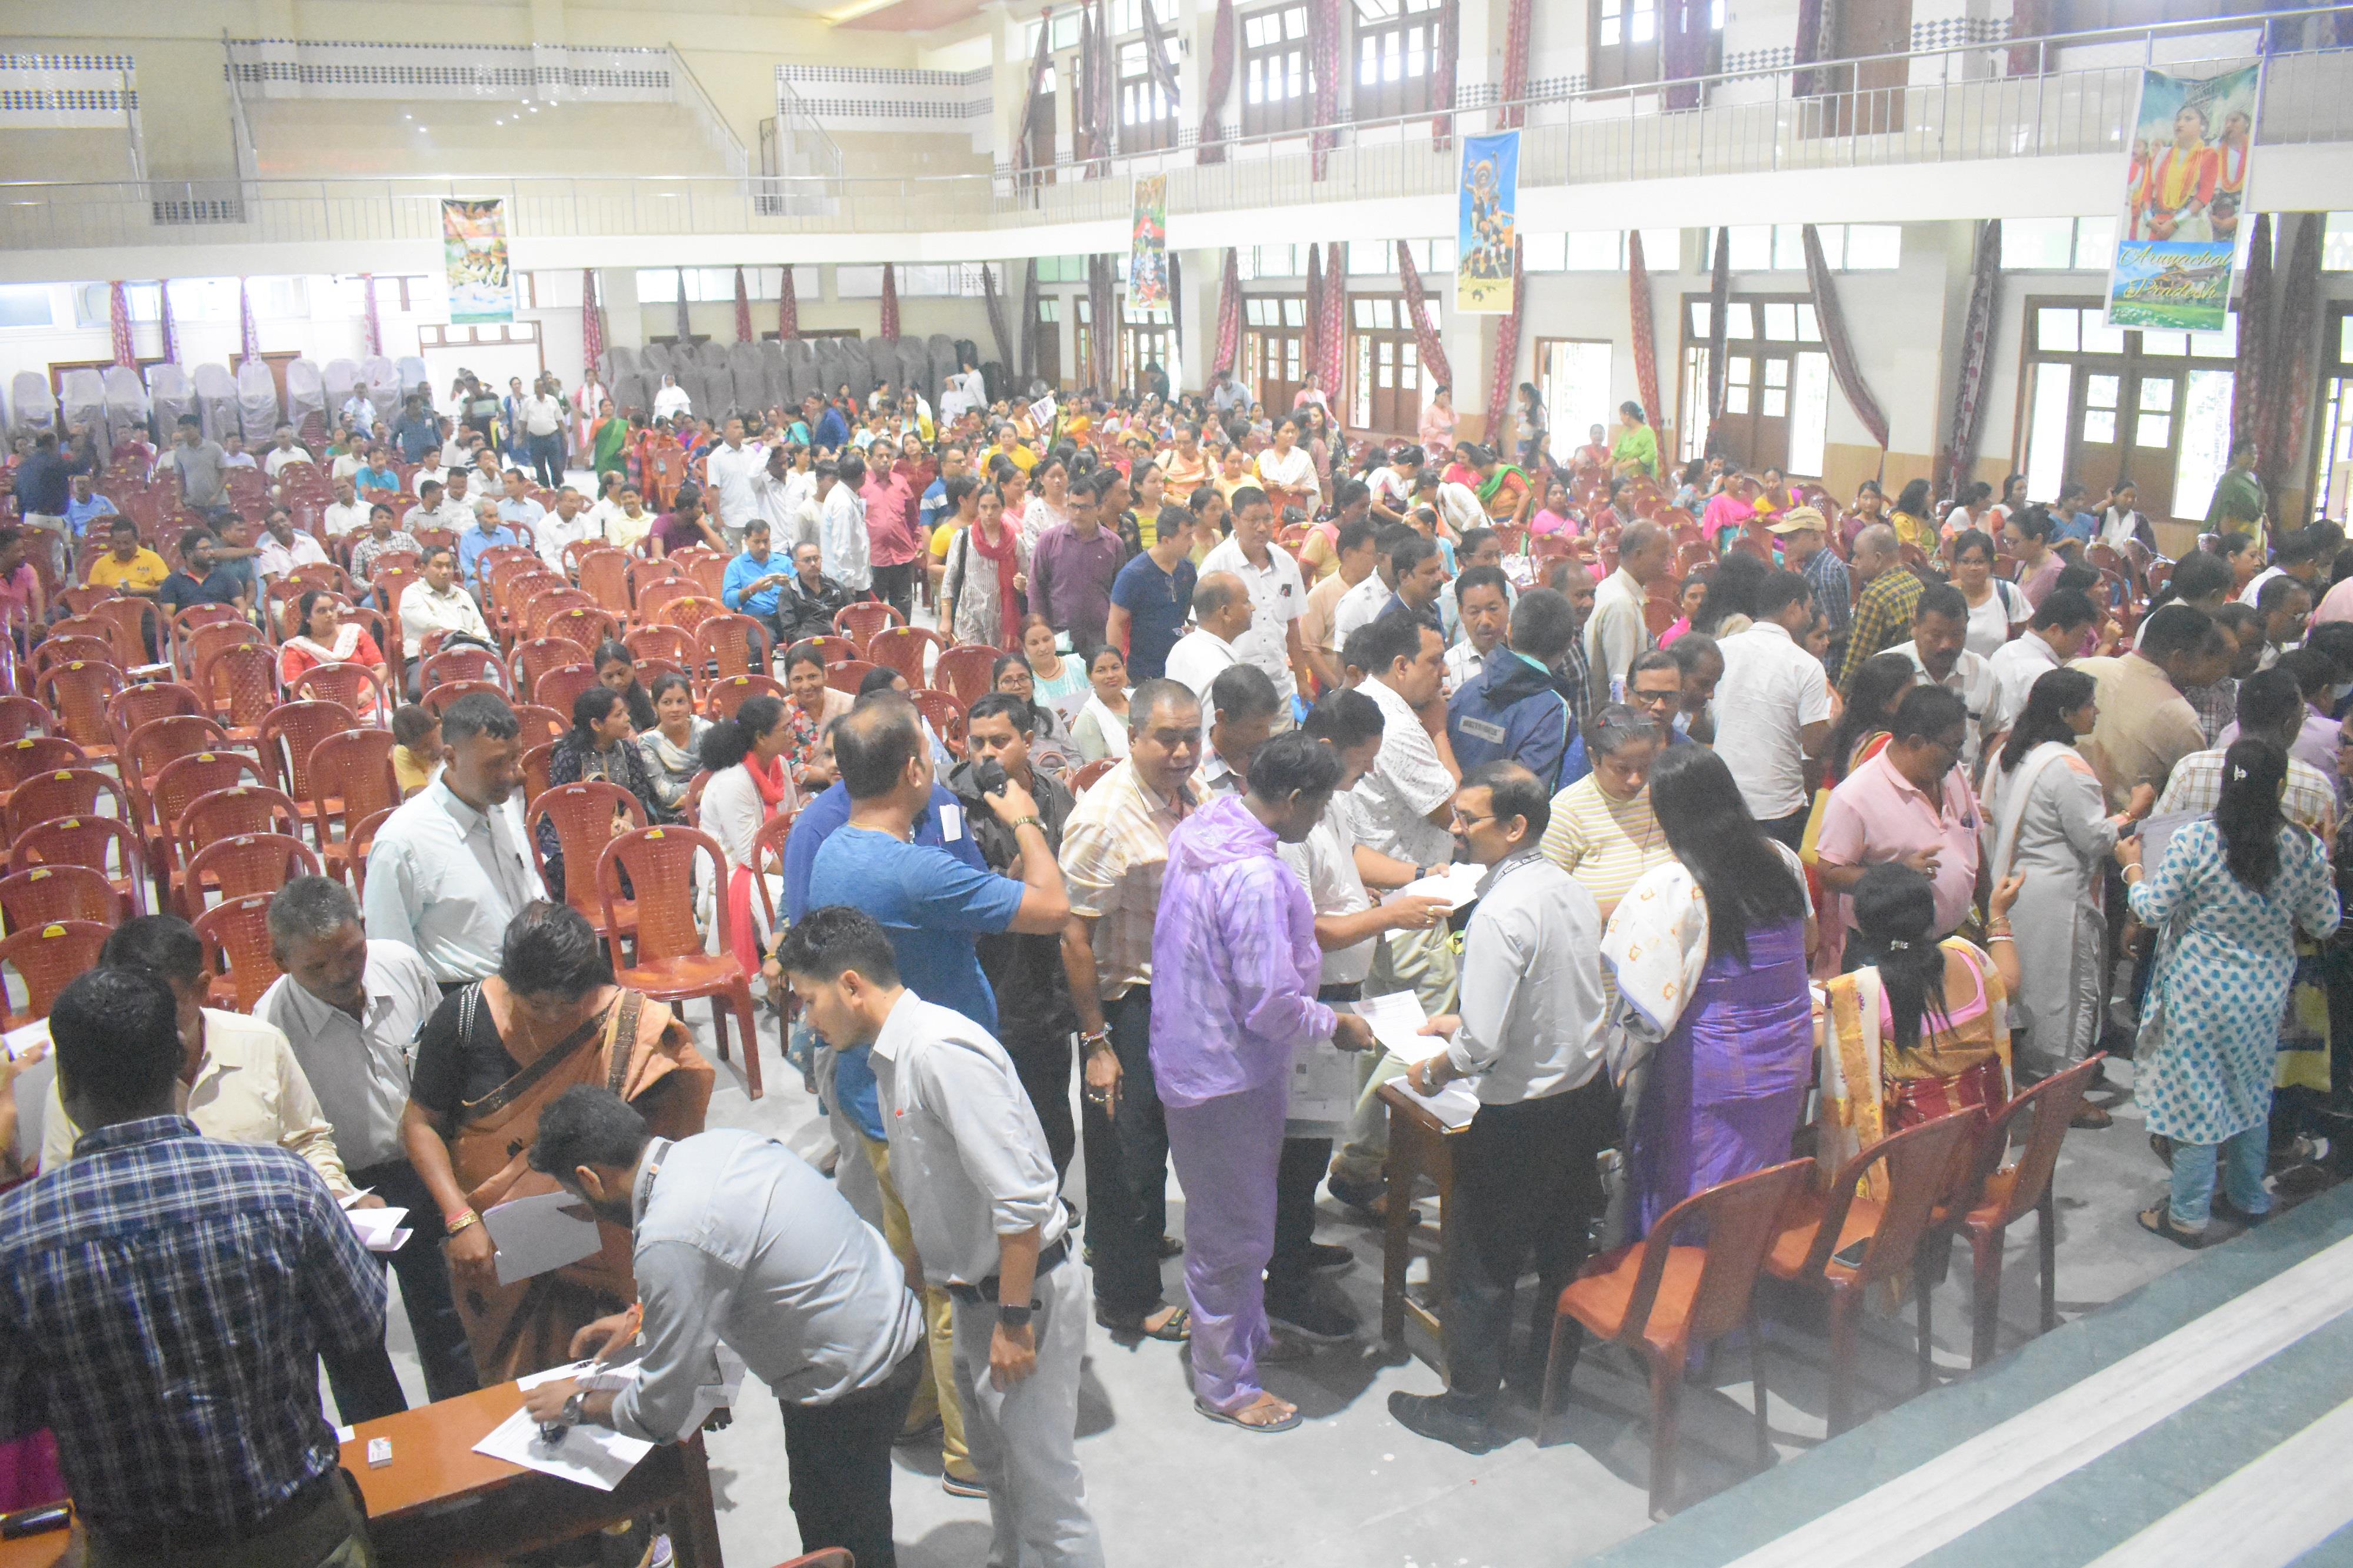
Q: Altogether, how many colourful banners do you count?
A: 4